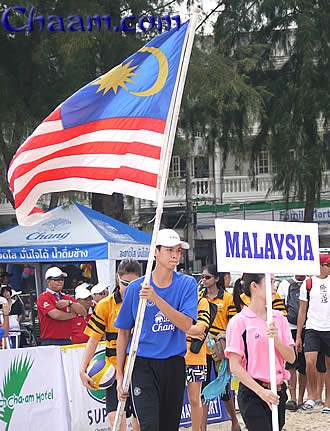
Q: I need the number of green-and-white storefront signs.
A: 1